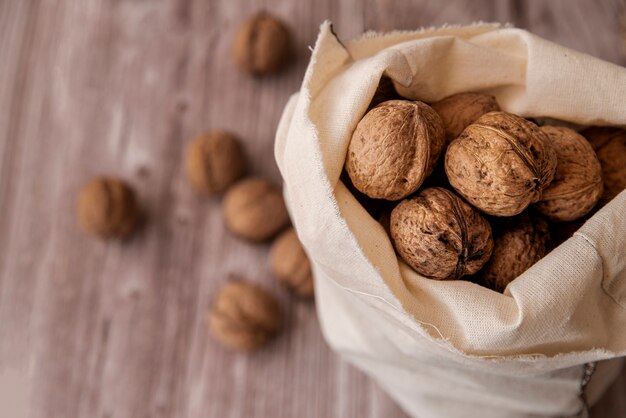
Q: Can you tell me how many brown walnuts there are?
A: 13